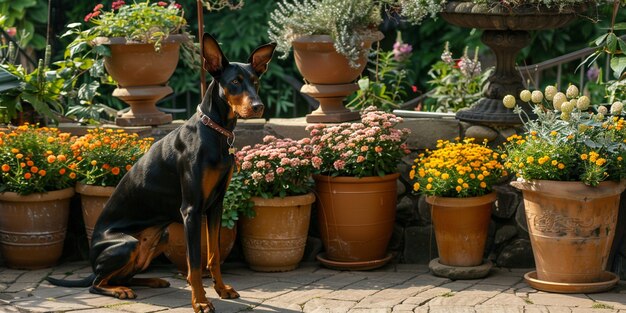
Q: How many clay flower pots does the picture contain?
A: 9